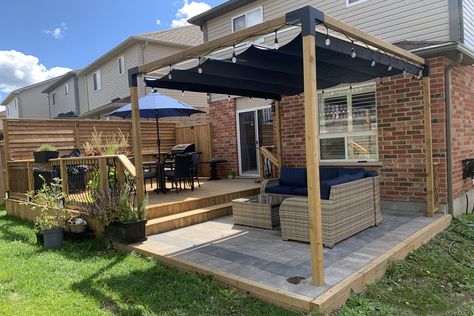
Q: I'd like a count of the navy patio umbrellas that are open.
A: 1